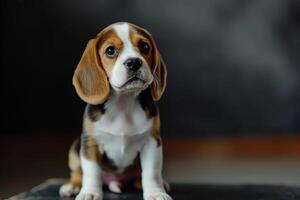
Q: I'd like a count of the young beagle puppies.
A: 1